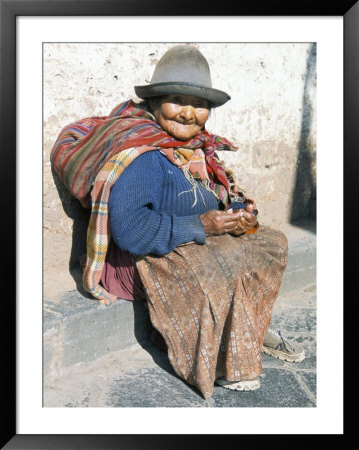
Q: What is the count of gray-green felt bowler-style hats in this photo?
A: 1